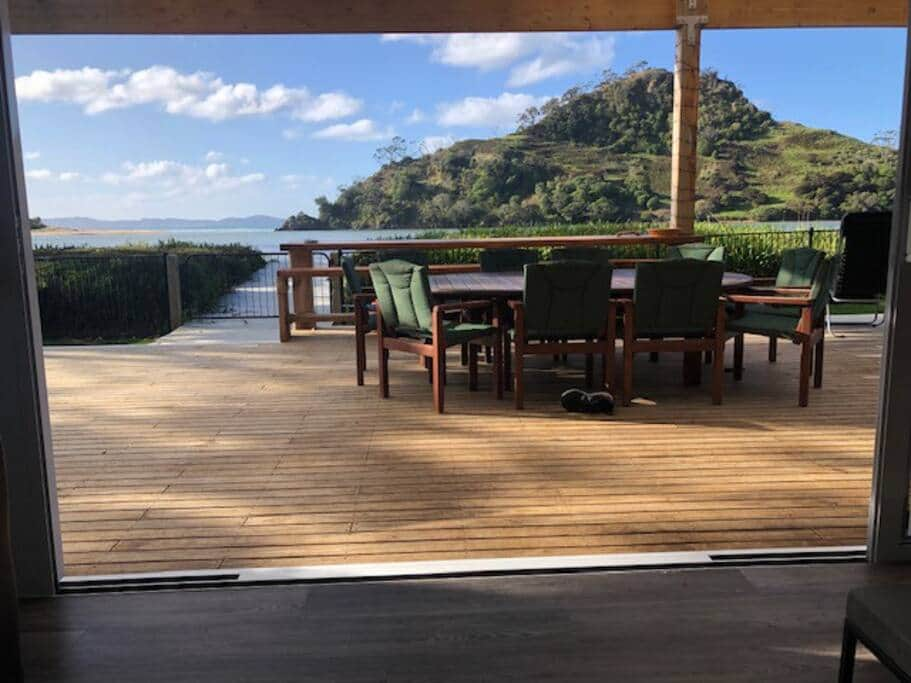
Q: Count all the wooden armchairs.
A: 10